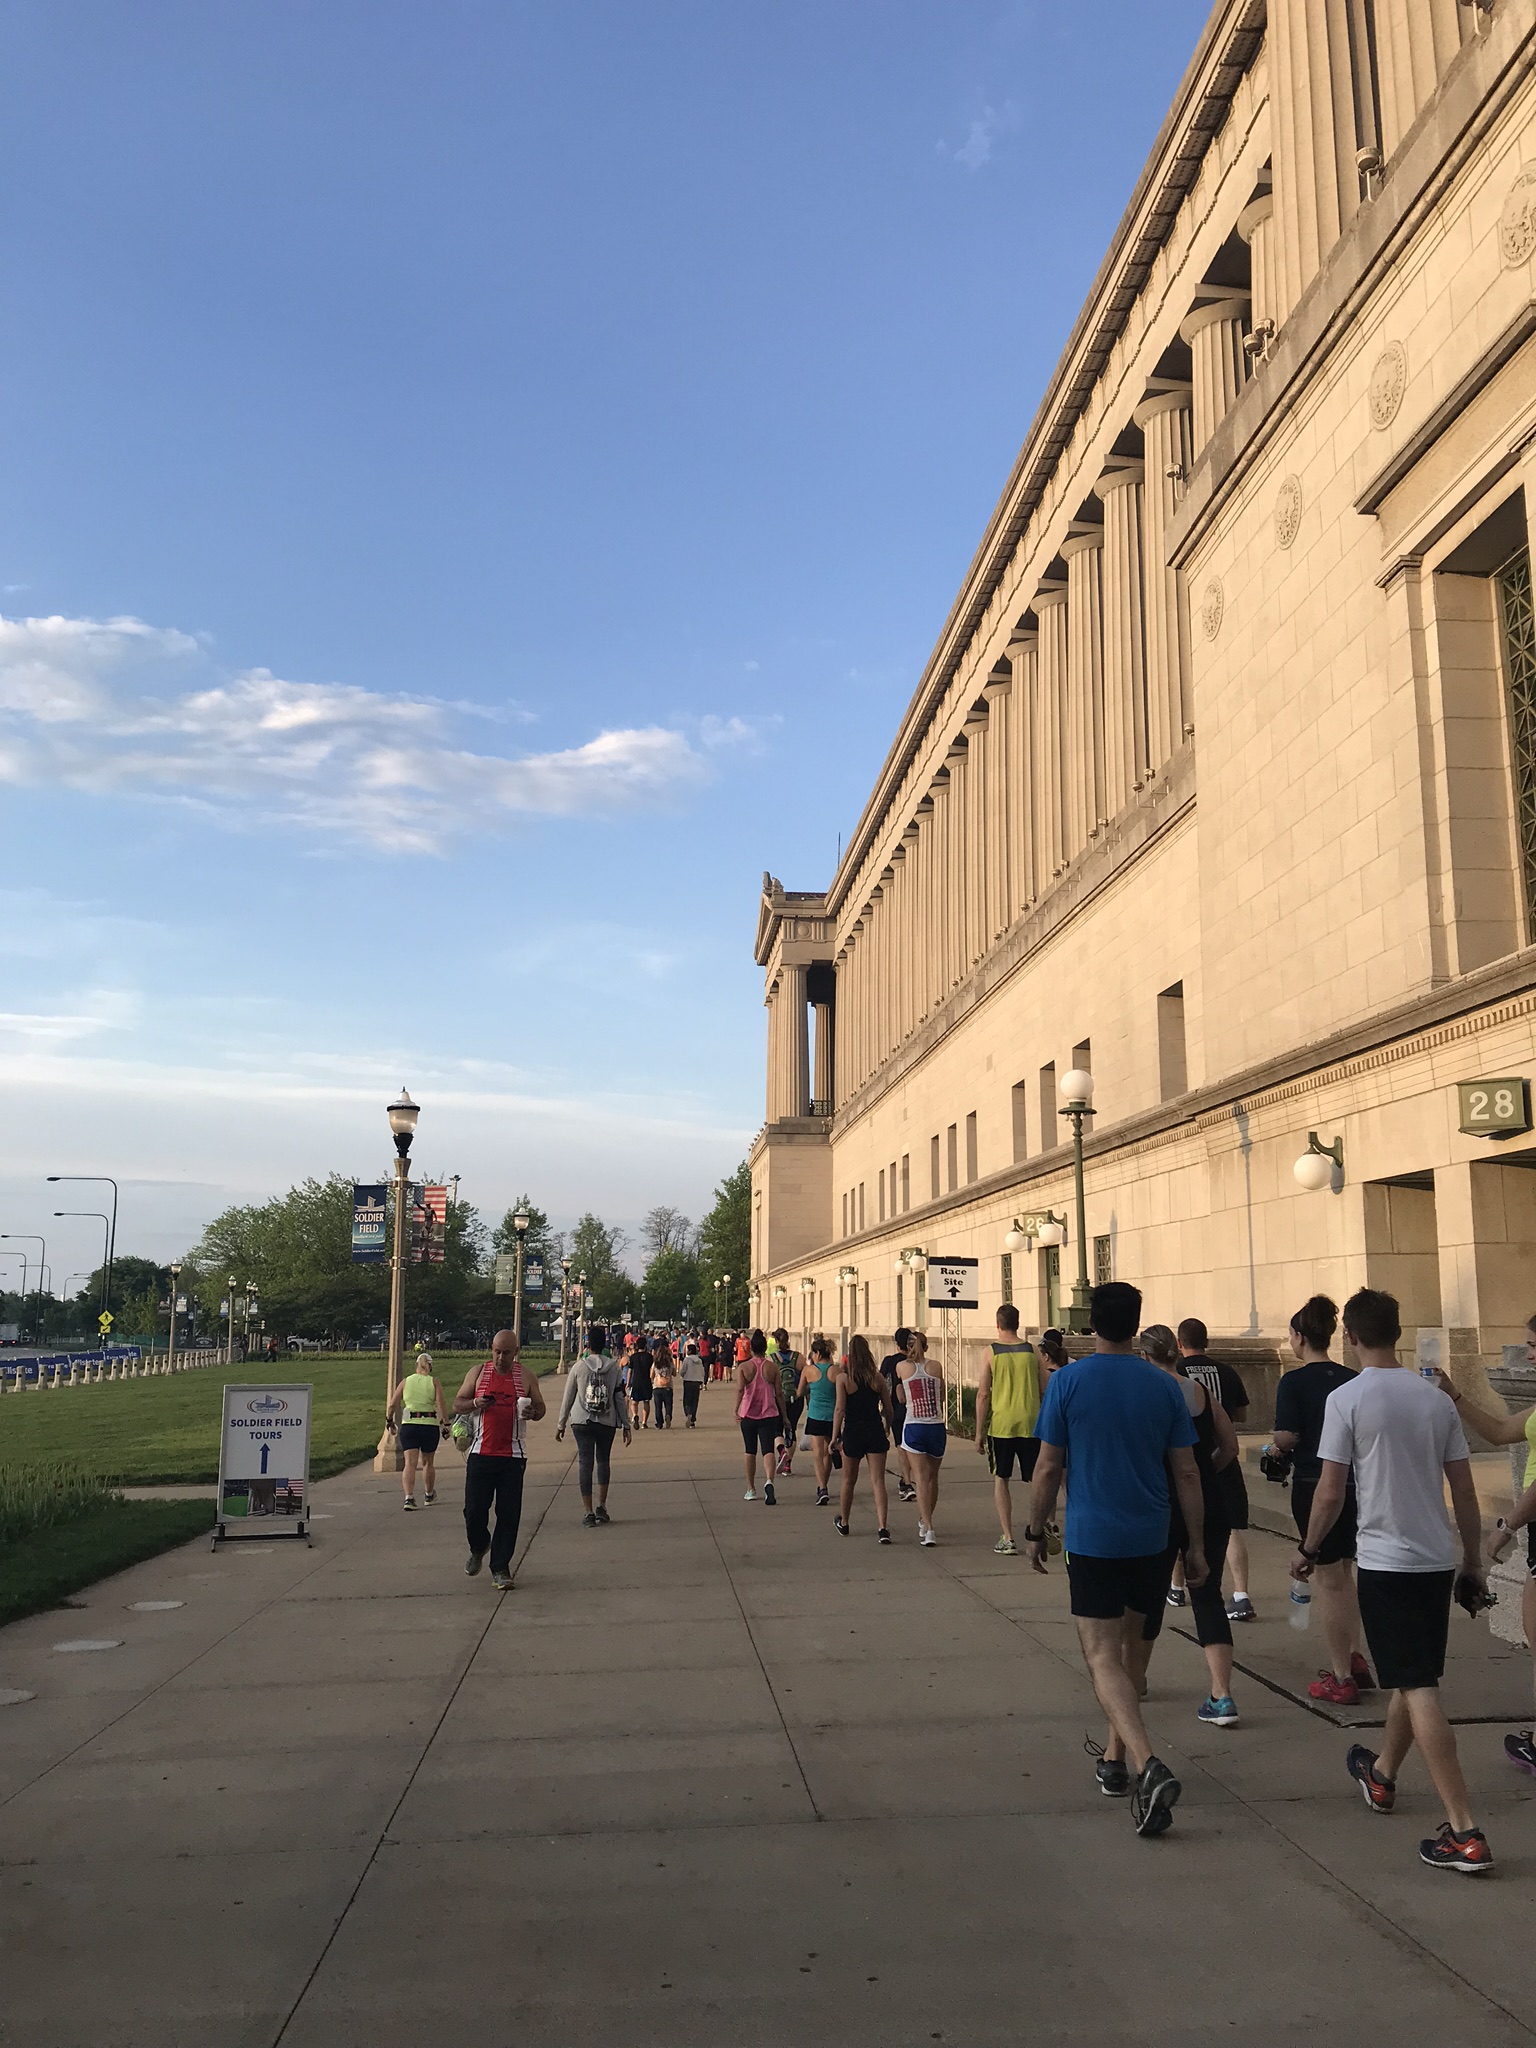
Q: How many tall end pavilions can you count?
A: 1